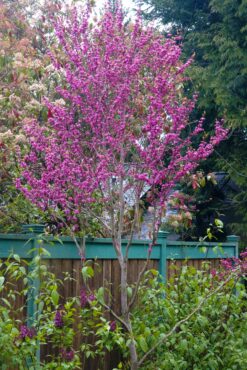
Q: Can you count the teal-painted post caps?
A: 3